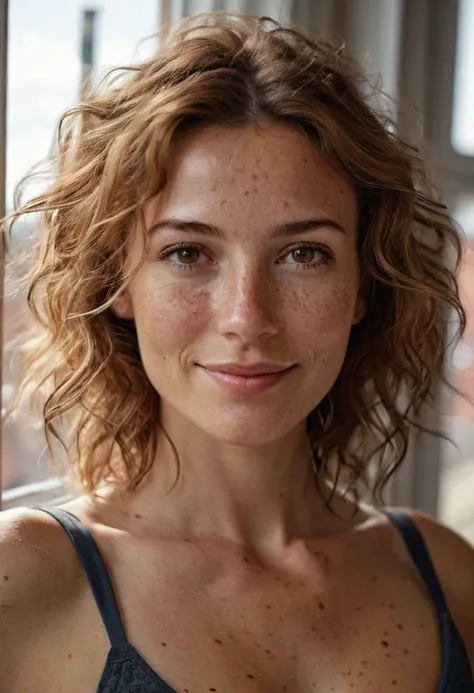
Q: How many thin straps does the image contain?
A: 2